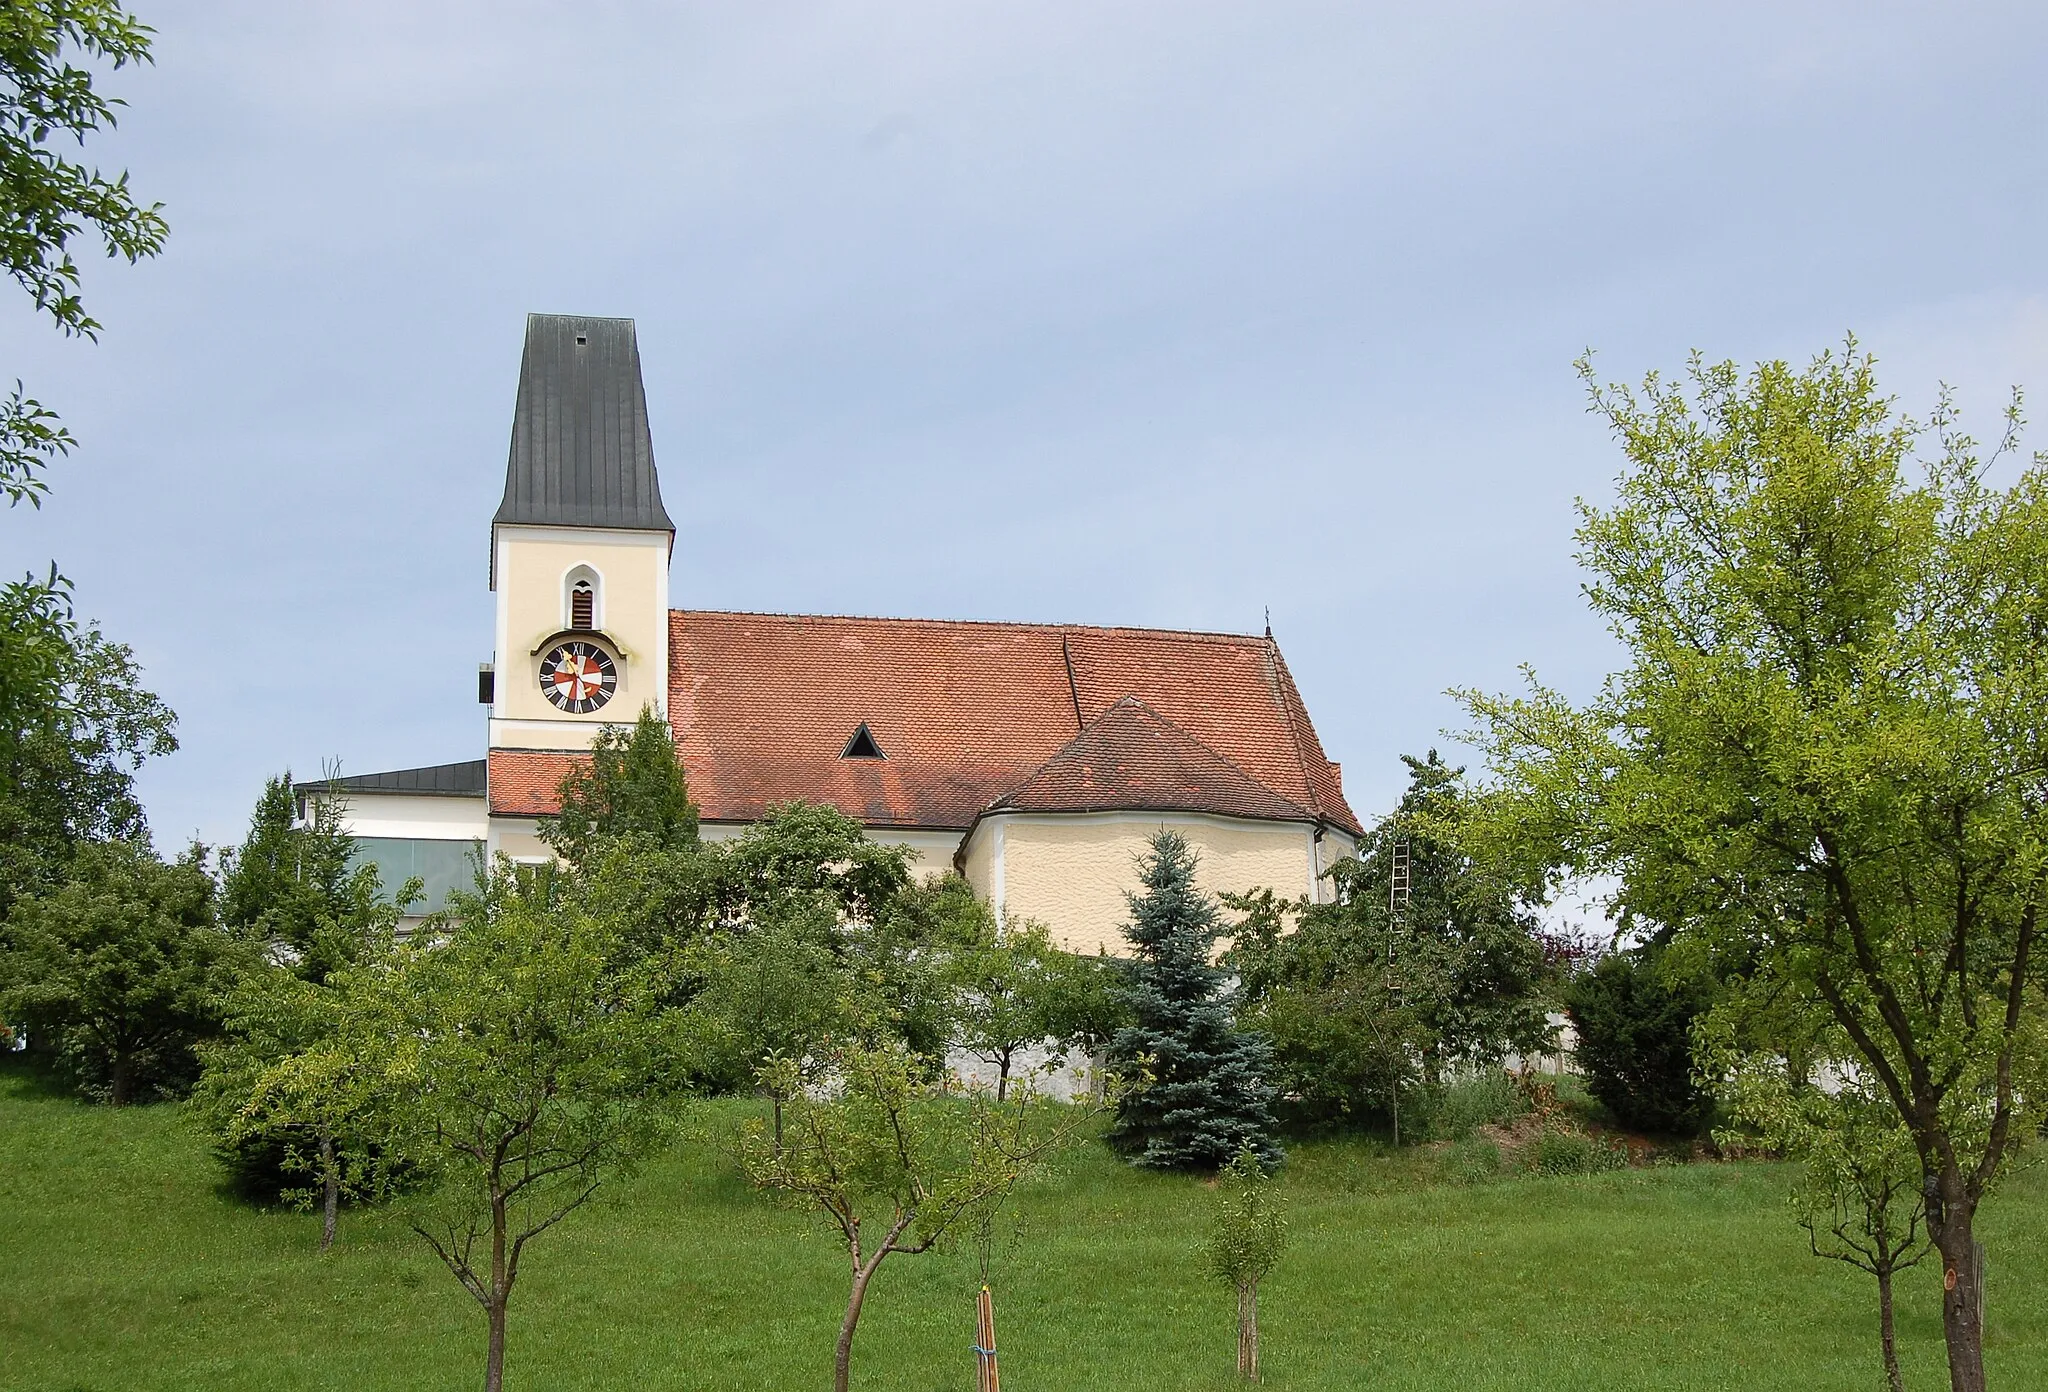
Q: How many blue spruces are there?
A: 1